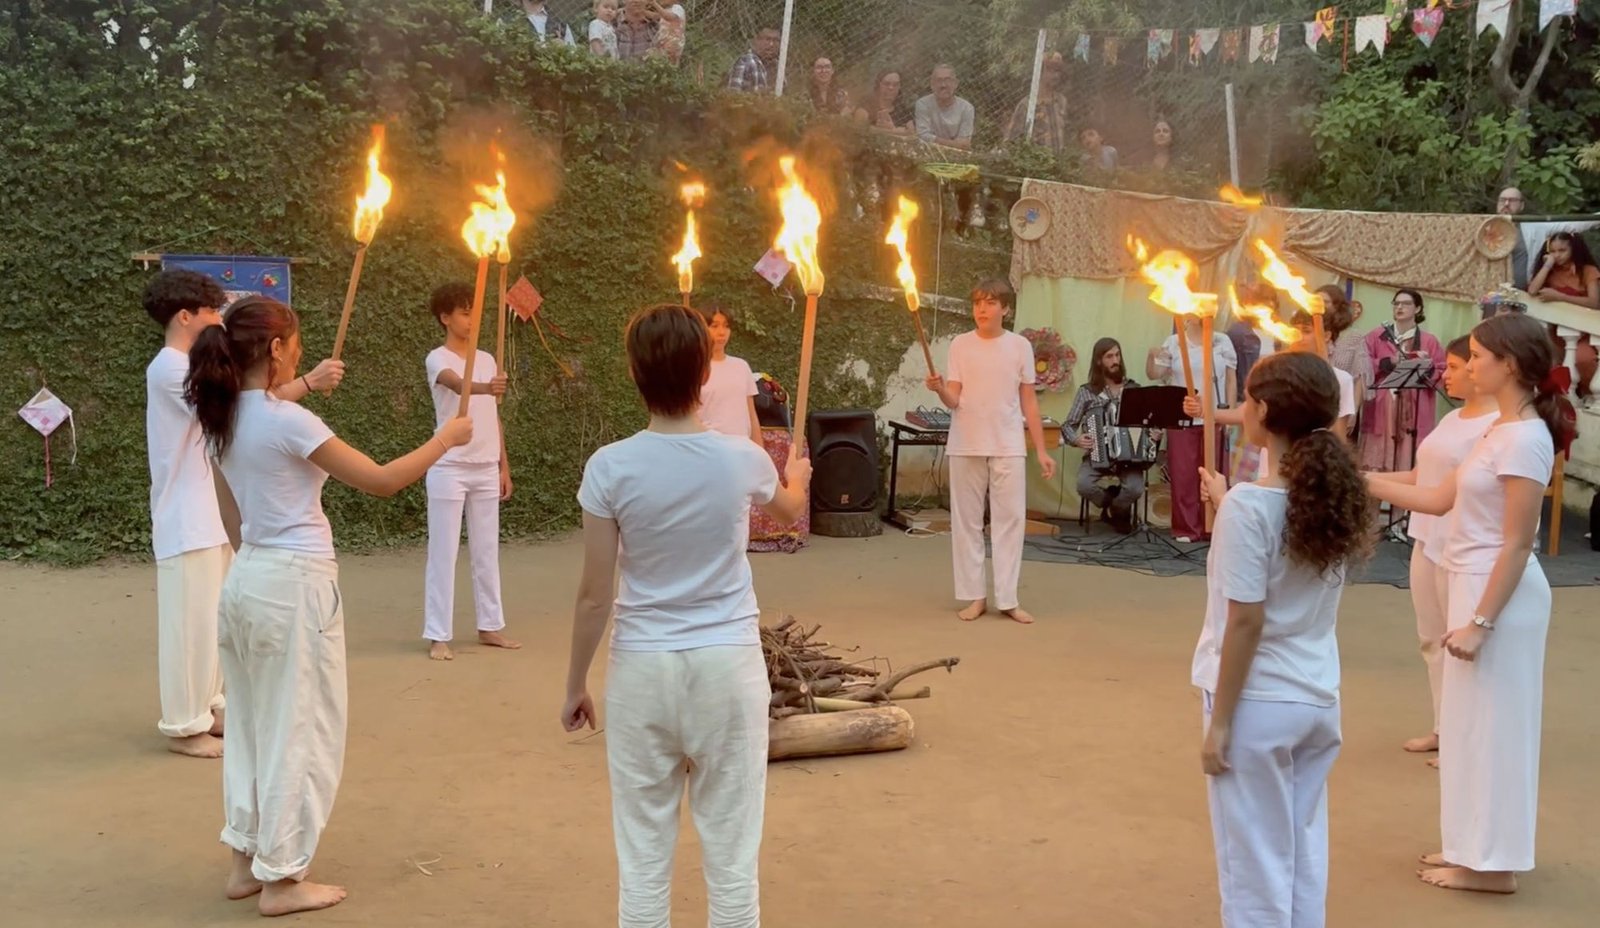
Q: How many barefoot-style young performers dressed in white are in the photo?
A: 10